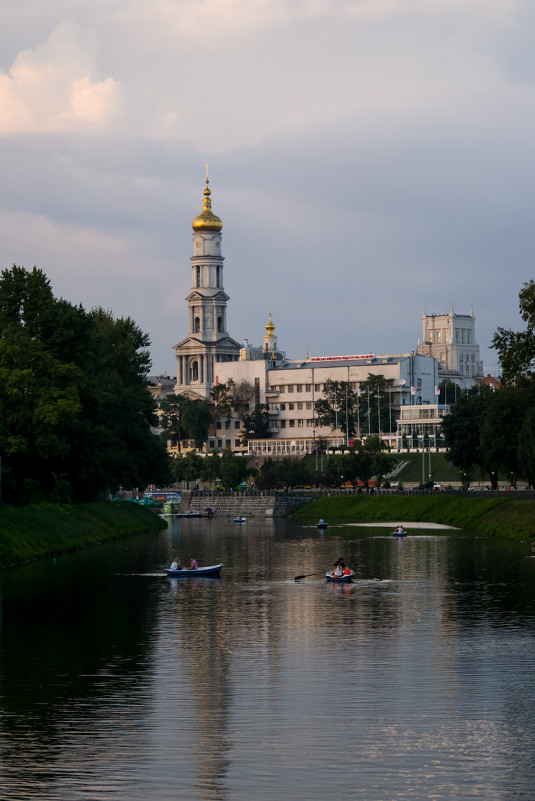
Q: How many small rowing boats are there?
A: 5